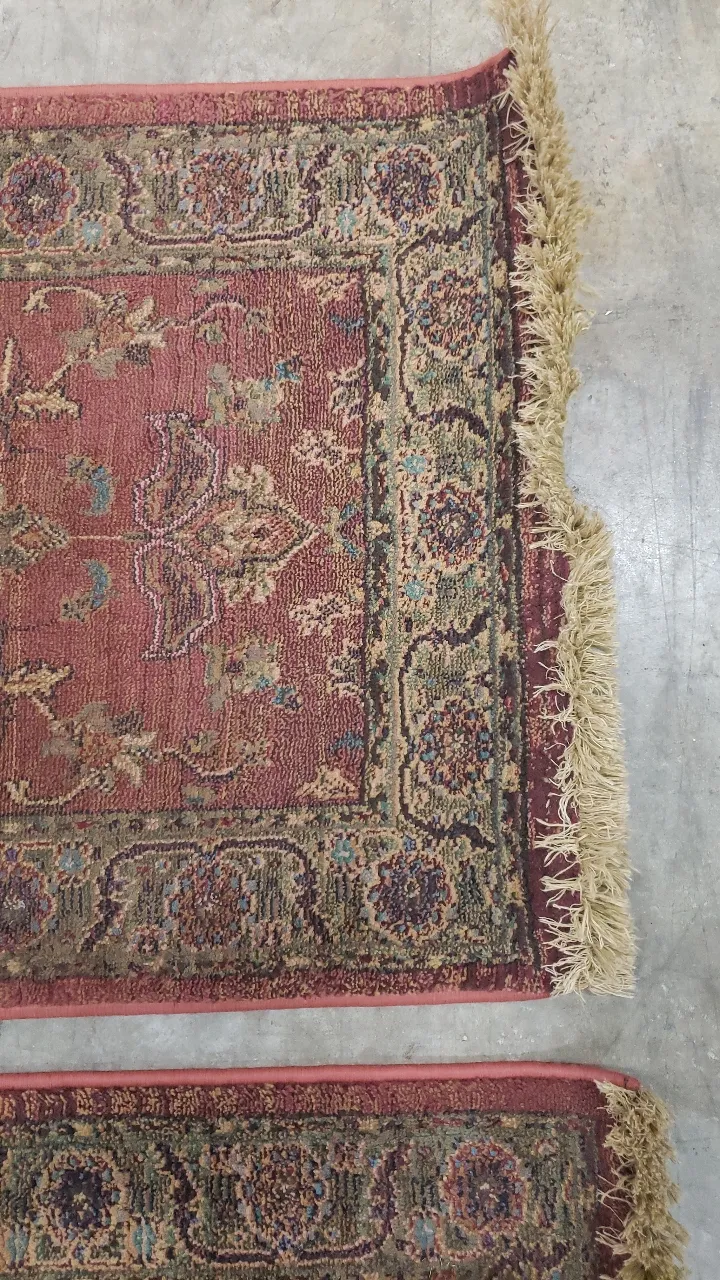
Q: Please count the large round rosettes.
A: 12